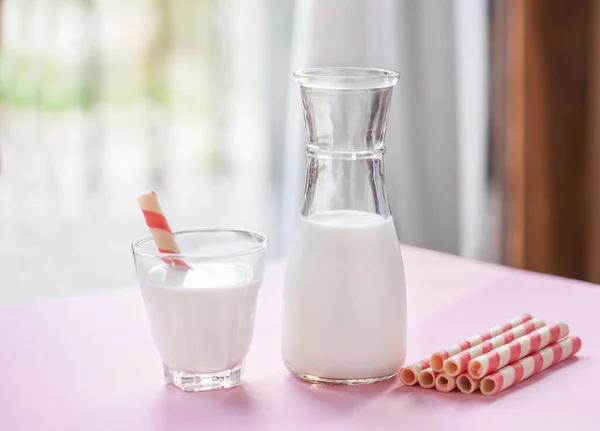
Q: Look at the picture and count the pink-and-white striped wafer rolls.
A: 9